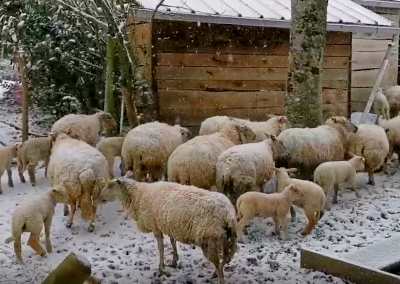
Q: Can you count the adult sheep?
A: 11